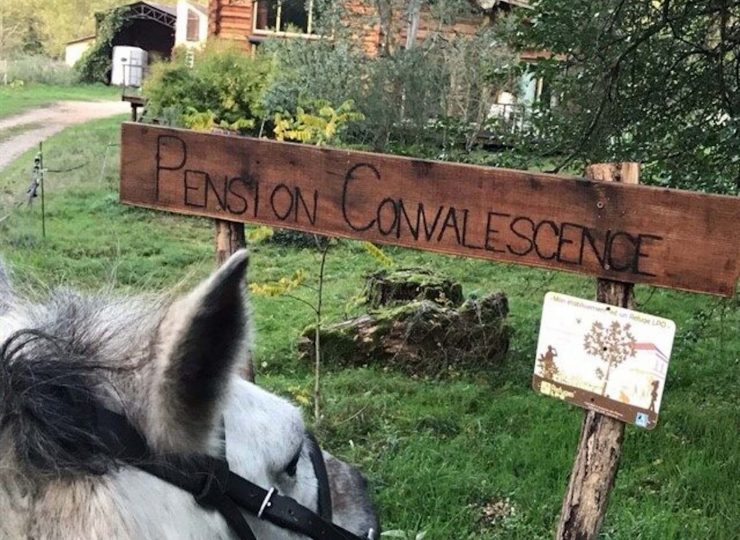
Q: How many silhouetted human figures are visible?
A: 2